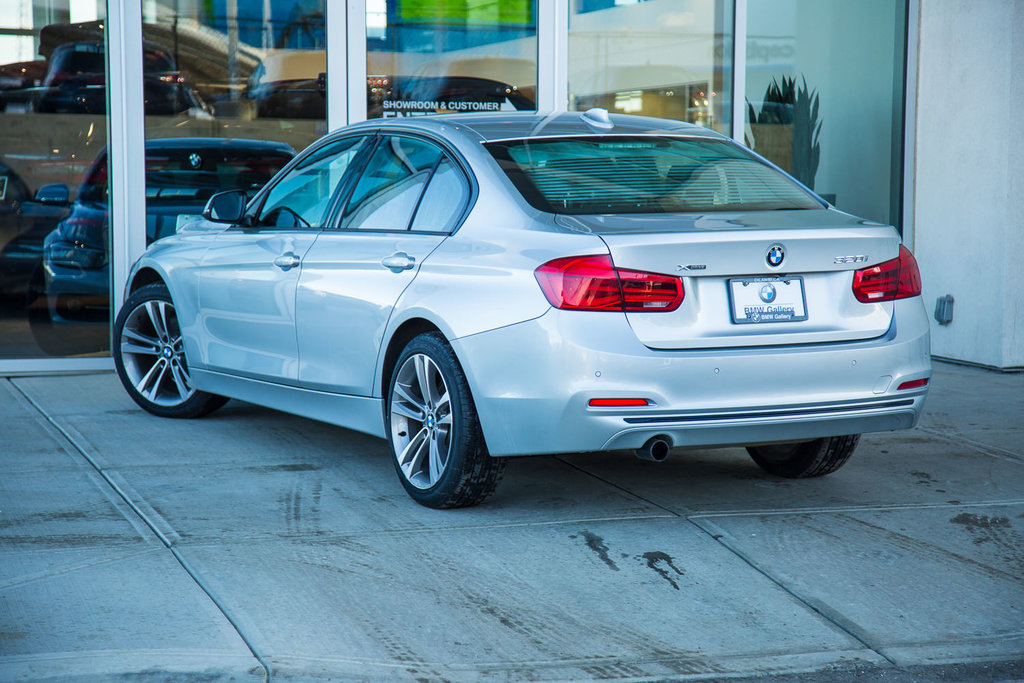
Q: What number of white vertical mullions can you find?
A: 4